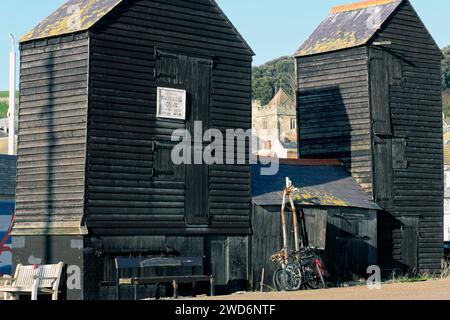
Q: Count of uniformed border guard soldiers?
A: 0